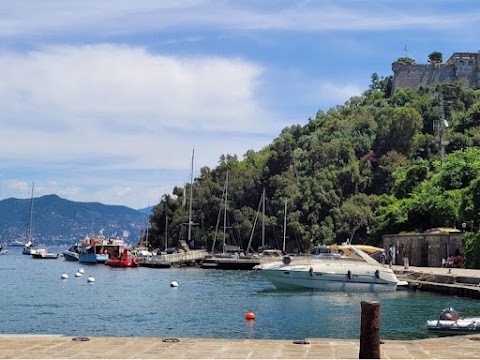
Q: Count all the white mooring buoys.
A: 5